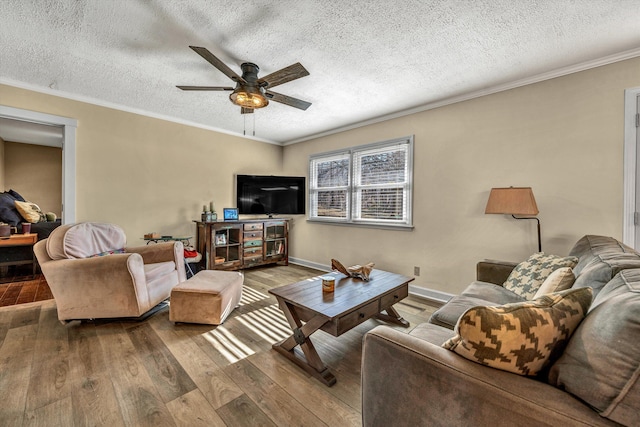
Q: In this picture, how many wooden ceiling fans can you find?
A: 1